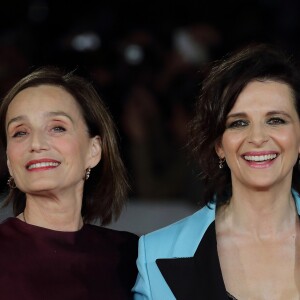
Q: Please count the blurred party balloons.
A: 0